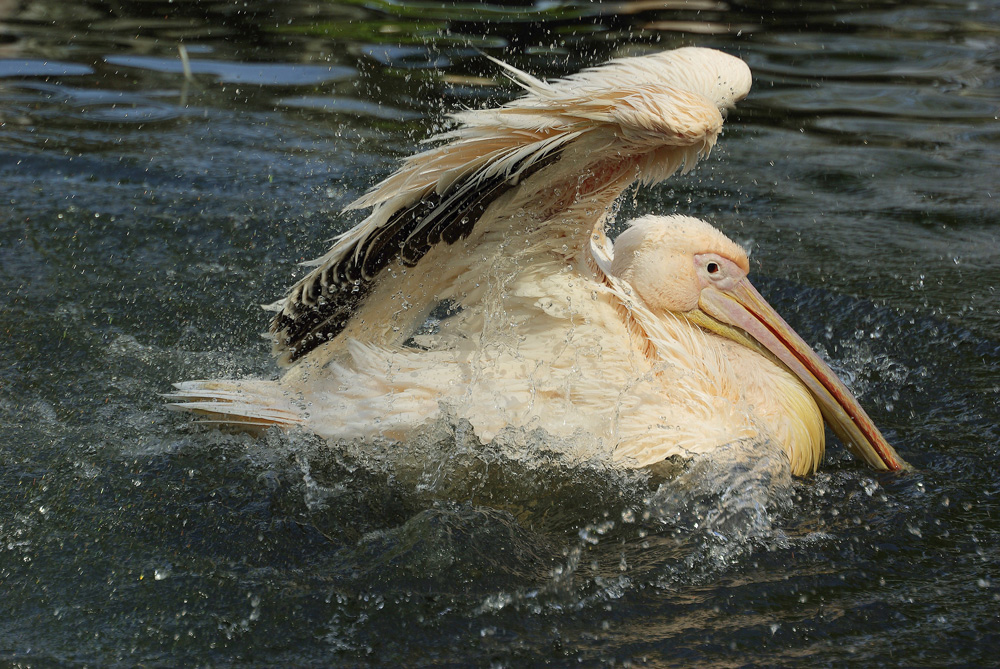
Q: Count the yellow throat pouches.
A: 1